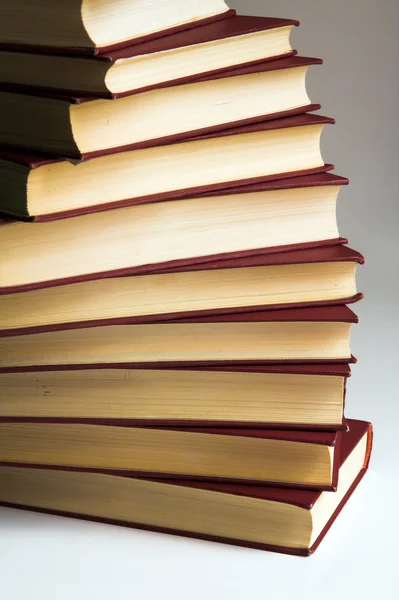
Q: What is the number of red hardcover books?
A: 10